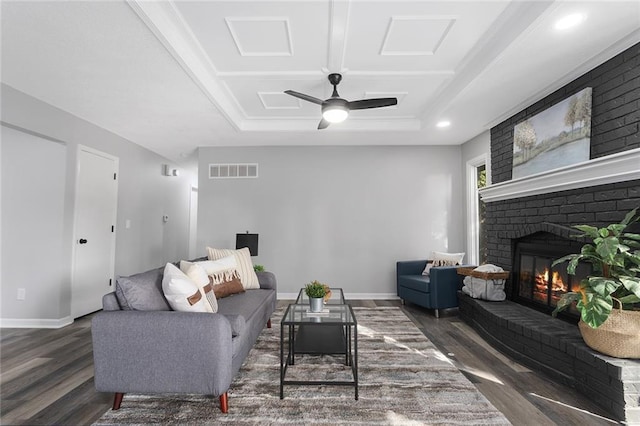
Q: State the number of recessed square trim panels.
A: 4